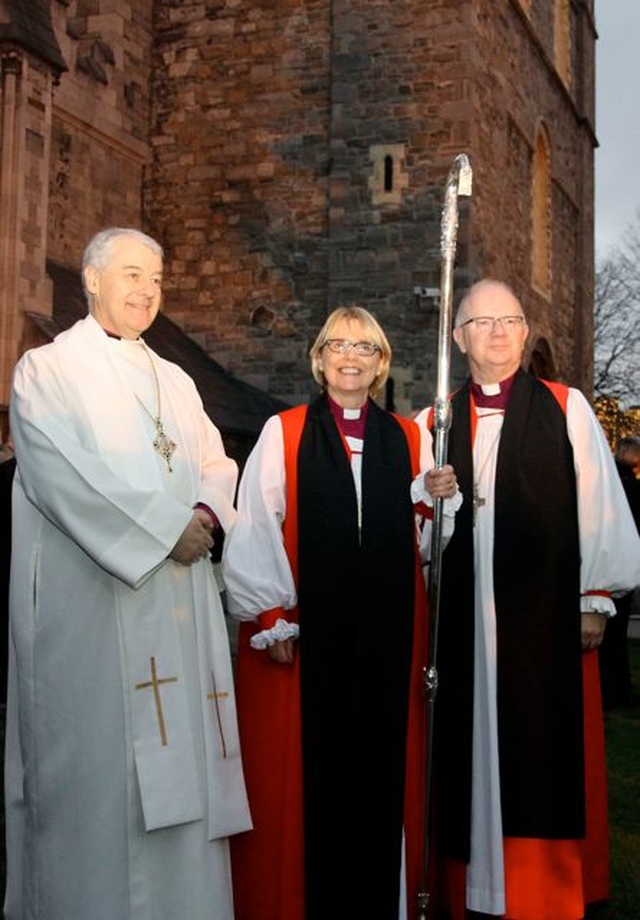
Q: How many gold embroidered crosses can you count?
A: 2